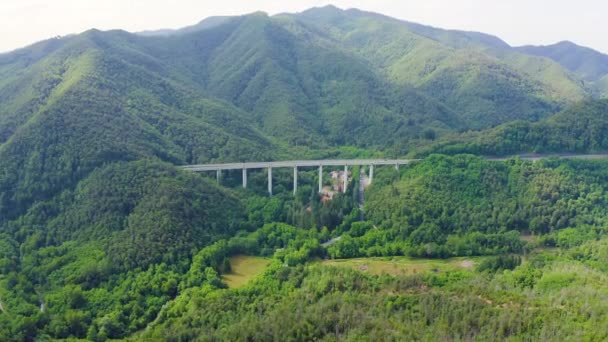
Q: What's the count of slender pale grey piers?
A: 8